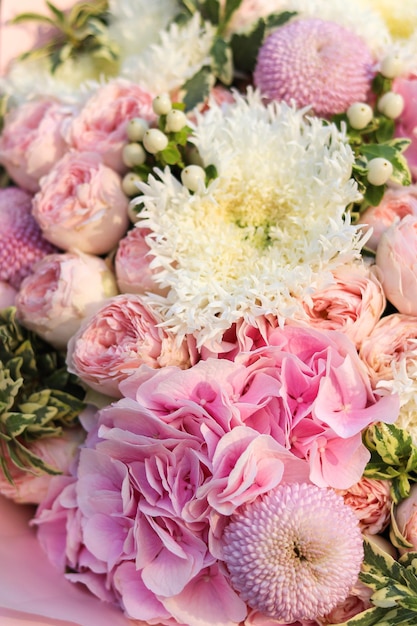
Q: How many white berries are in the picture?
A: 11